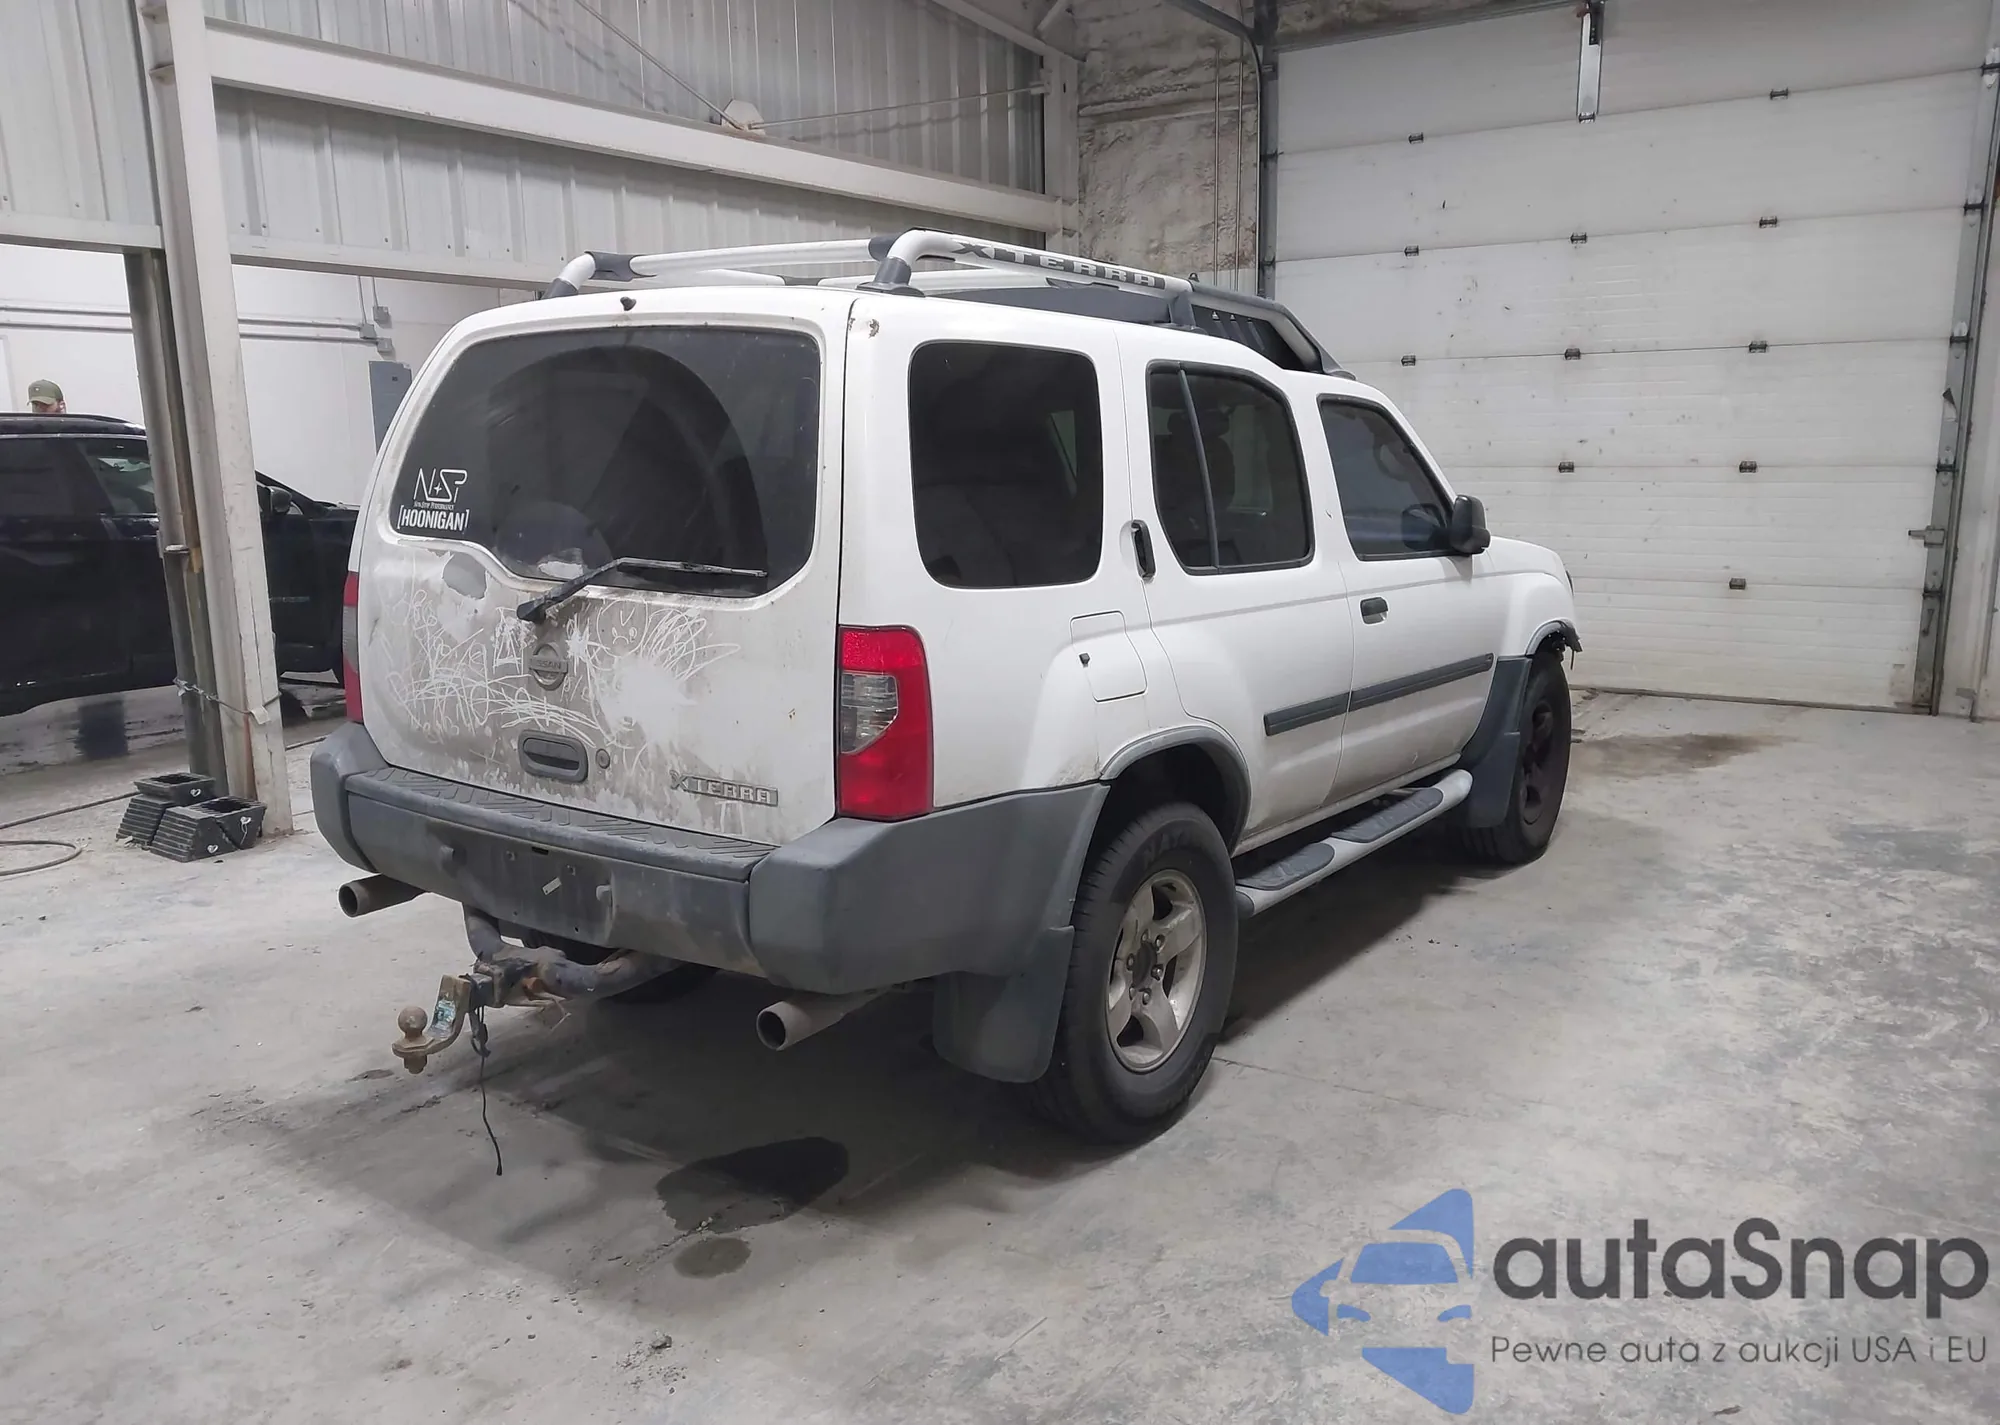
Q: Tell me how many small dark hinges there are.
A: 12